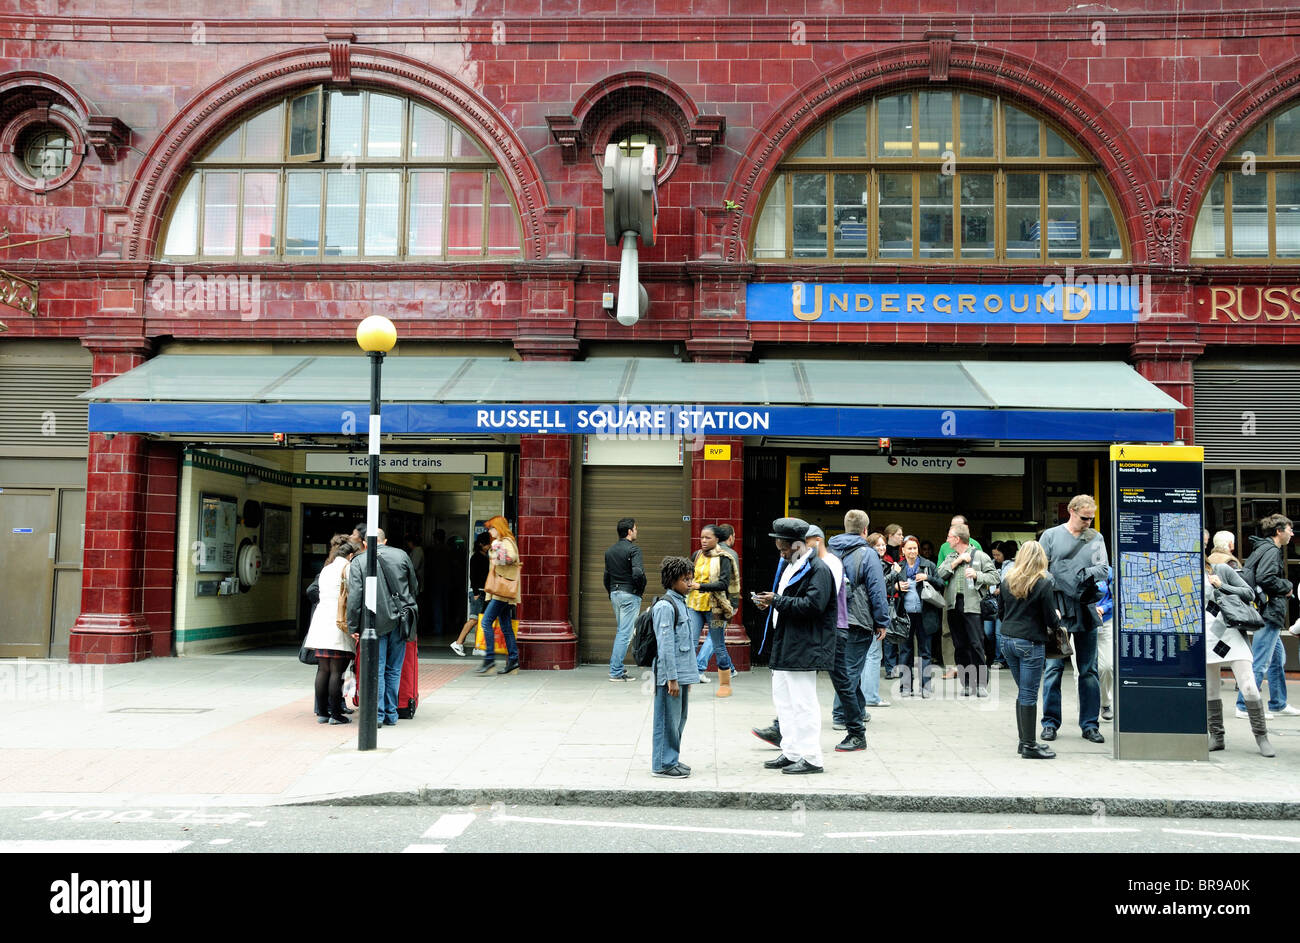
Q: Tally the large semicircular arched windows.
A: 3